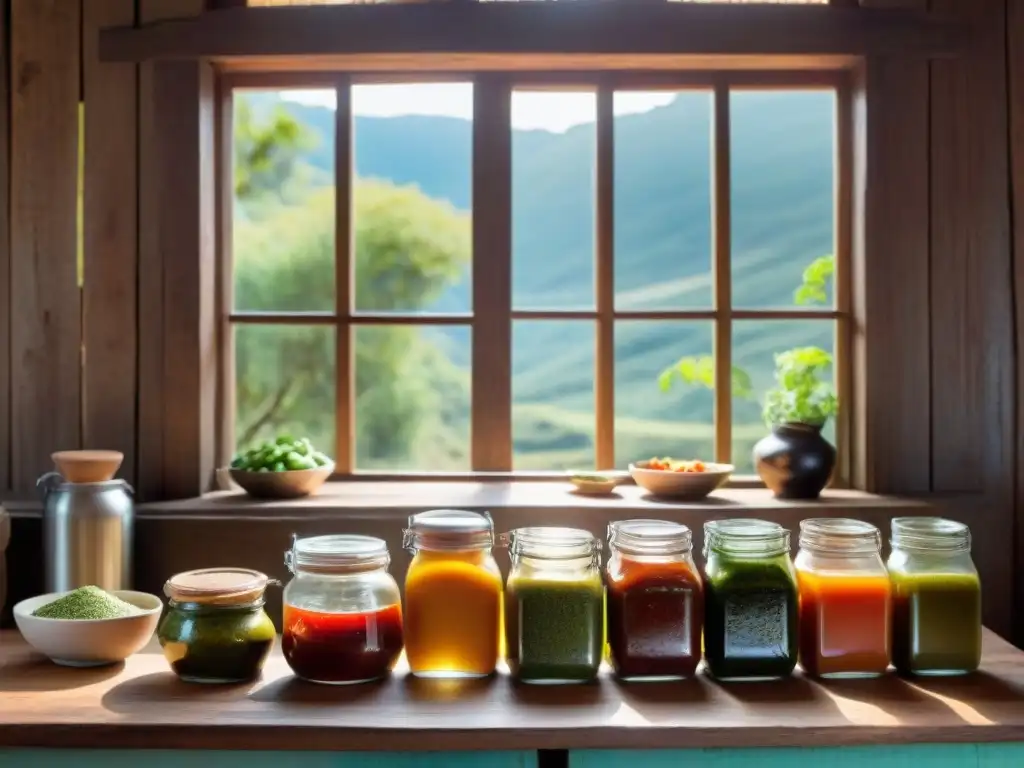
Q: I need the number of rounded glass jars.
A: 2